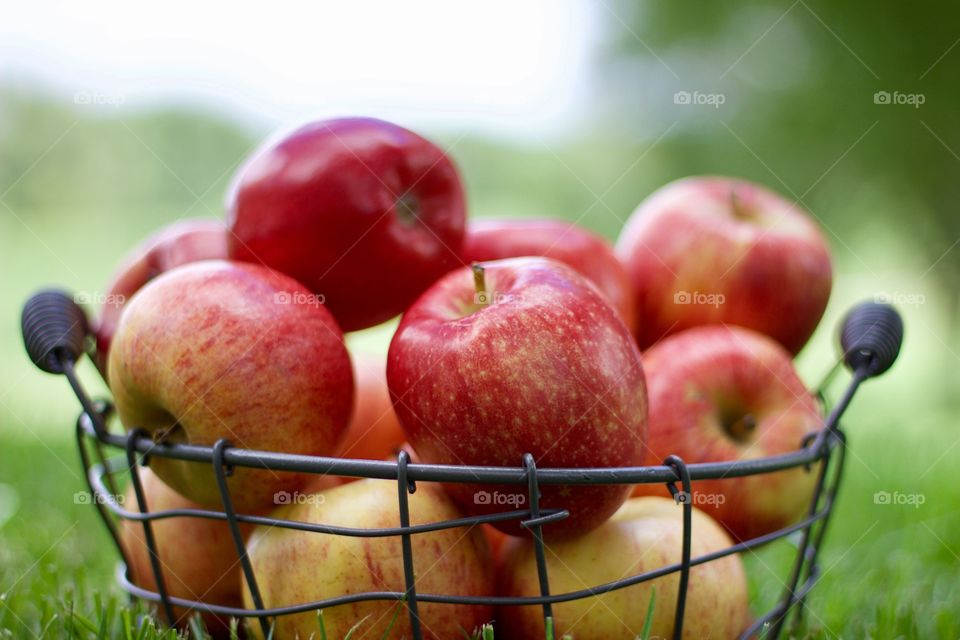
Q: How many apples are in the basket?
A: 11